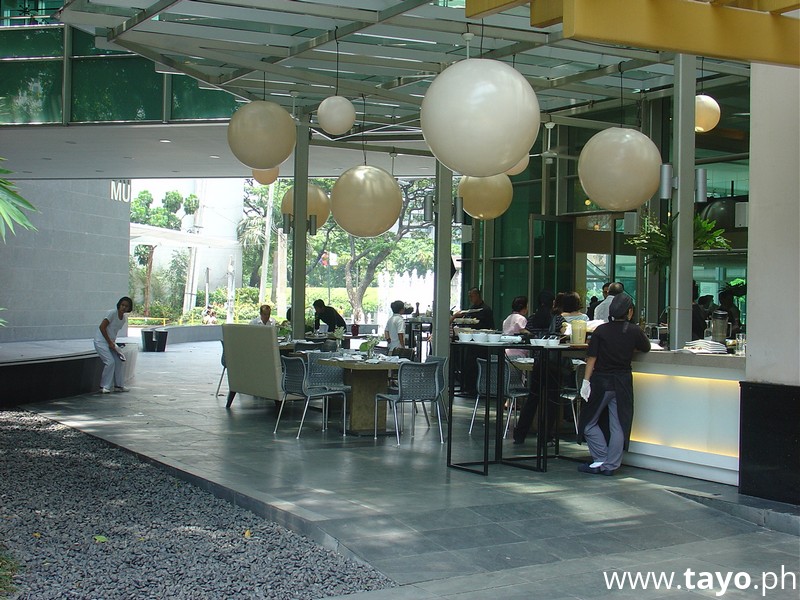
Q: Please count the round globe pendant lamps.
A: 10